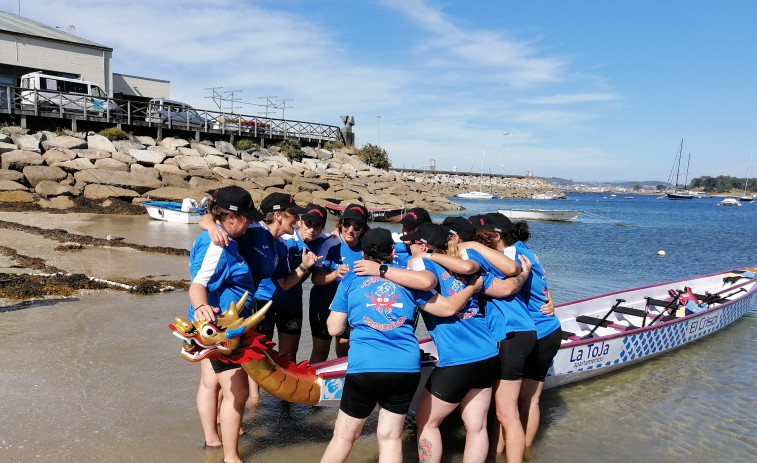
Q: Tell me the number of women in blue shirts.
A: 10